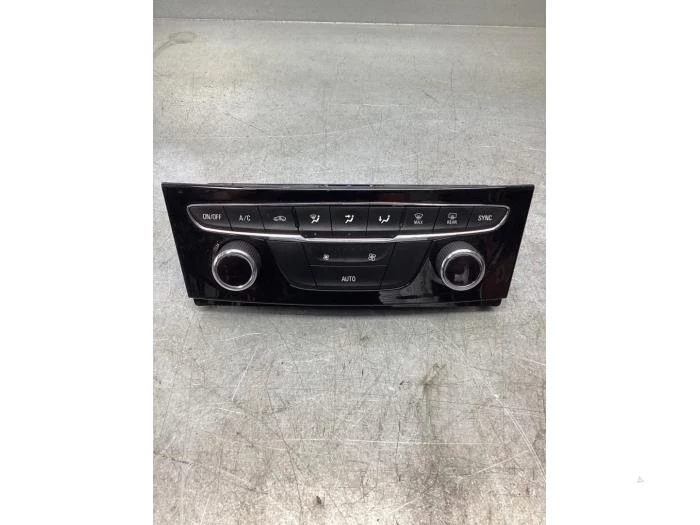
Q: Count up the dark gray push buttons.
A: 11